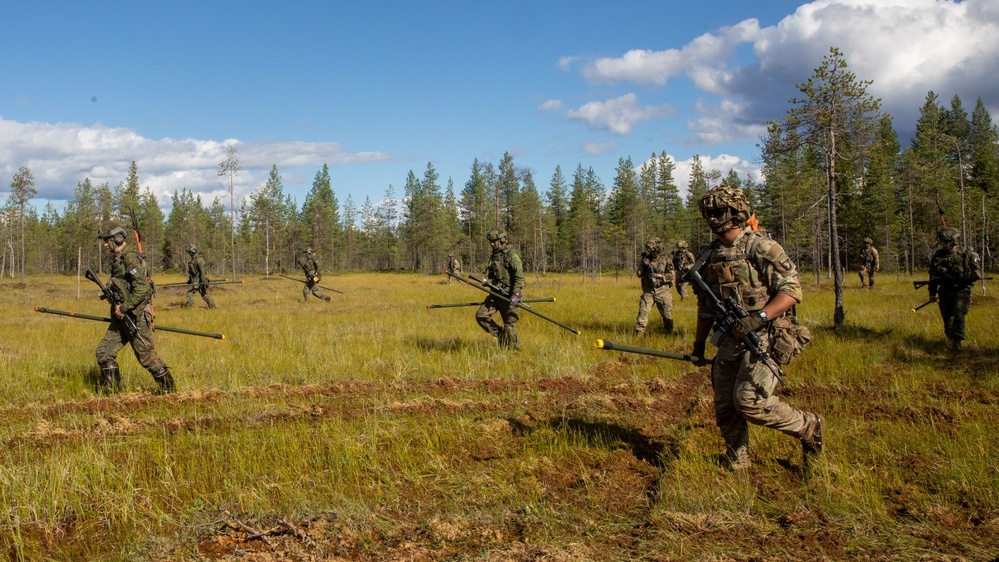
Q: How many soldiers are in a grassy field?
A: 10